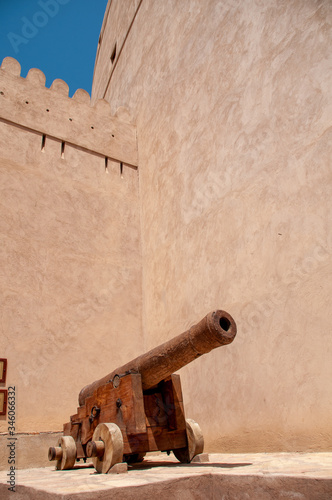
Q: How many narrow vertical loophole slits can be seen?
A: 4